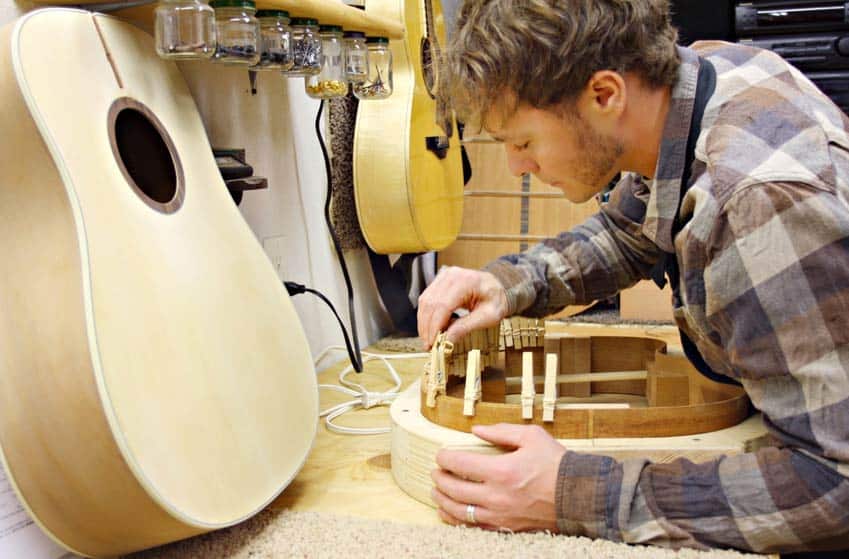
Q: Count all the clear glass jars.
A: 7